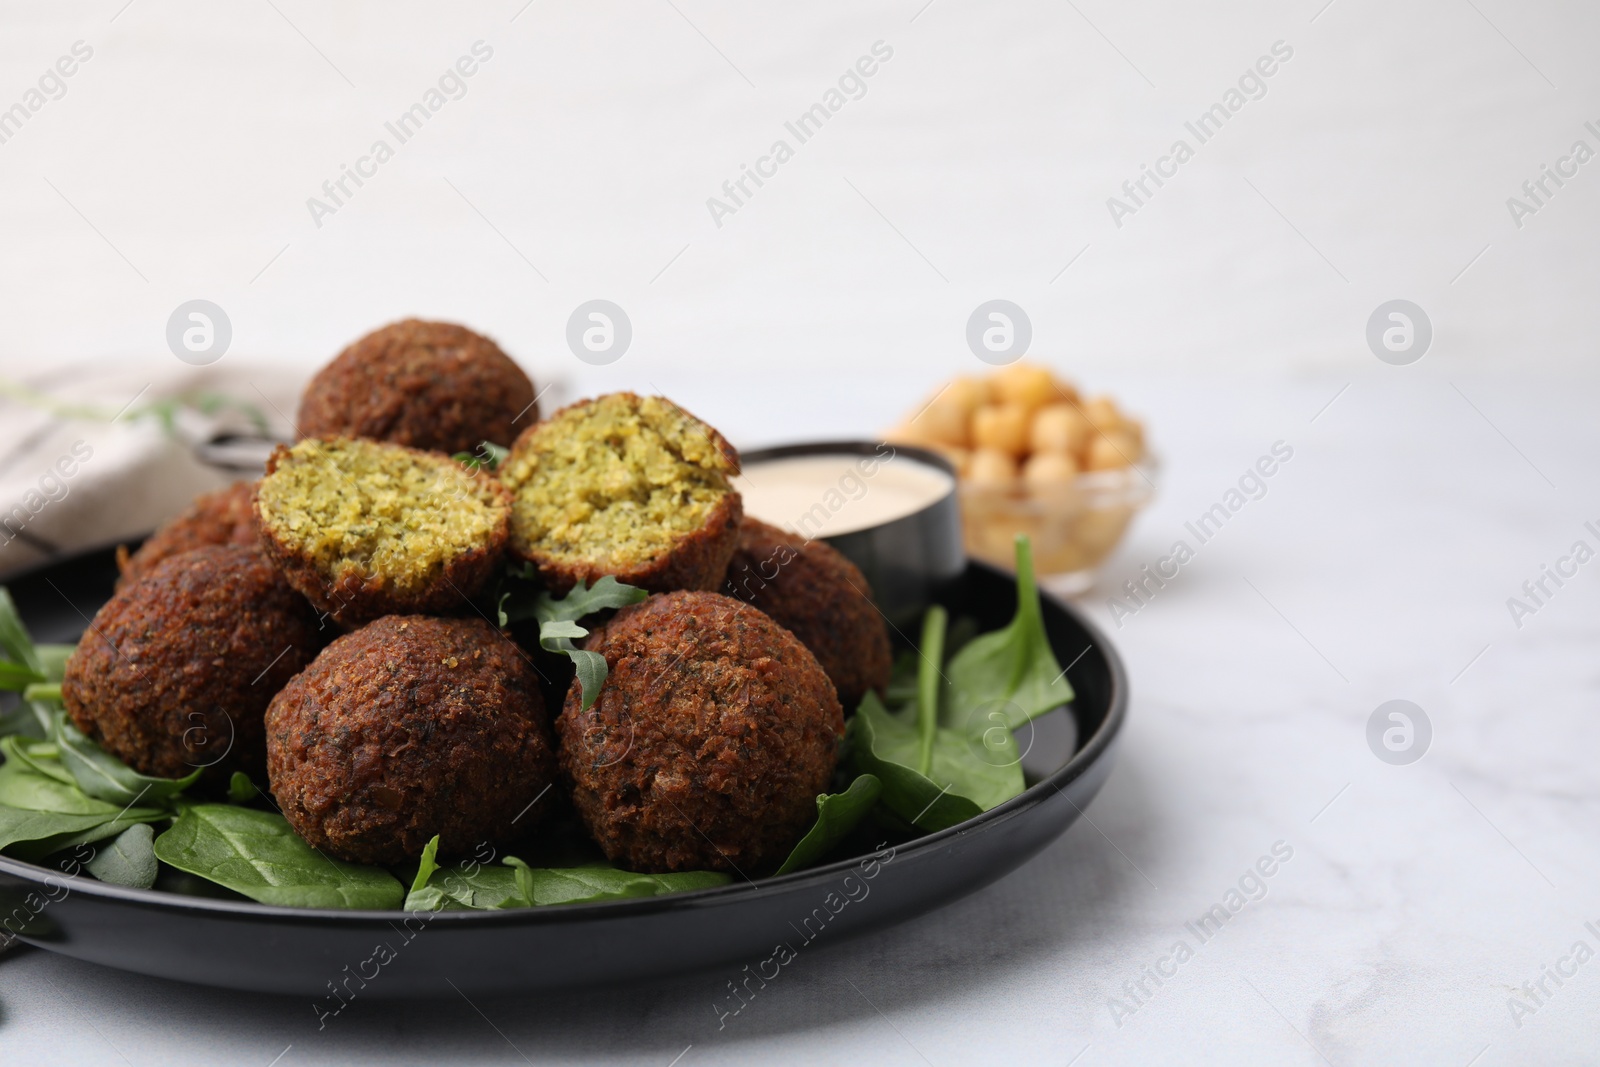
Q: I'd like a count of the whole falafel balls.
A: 6